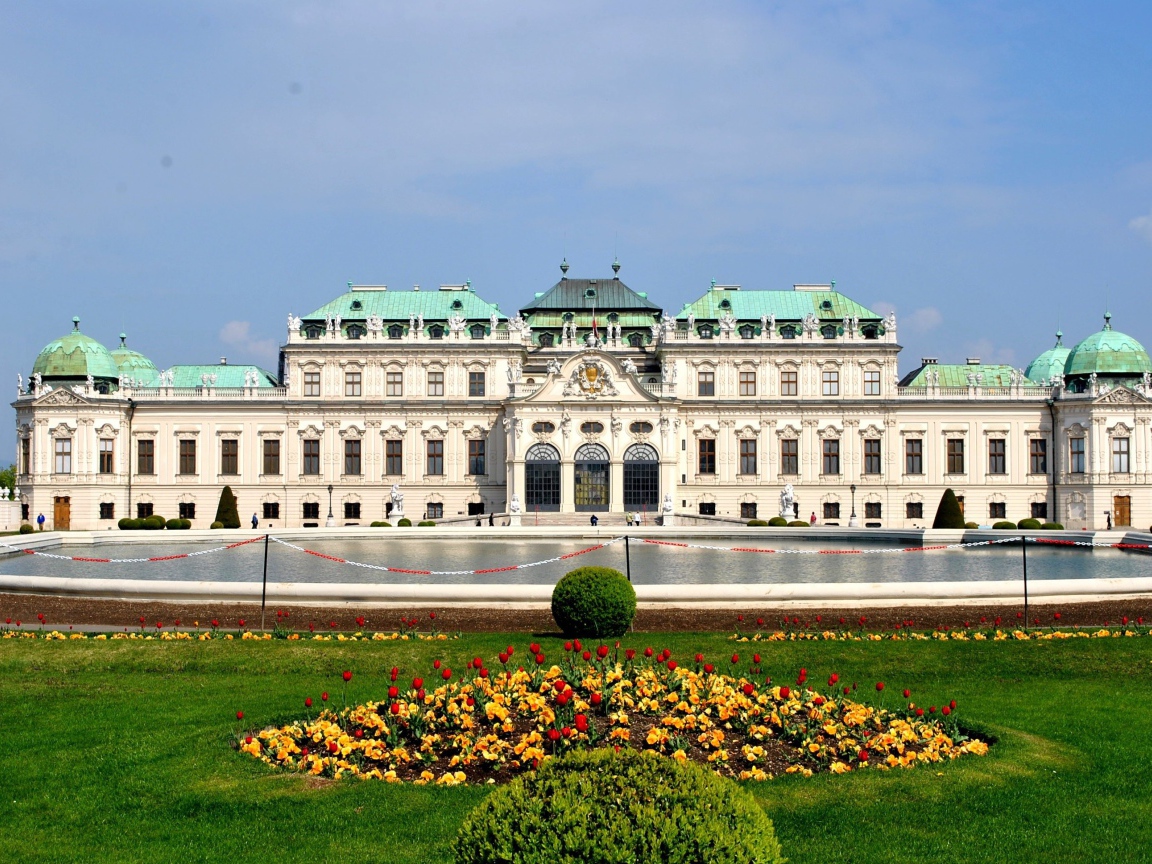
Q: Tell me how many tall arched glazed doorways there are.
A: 3